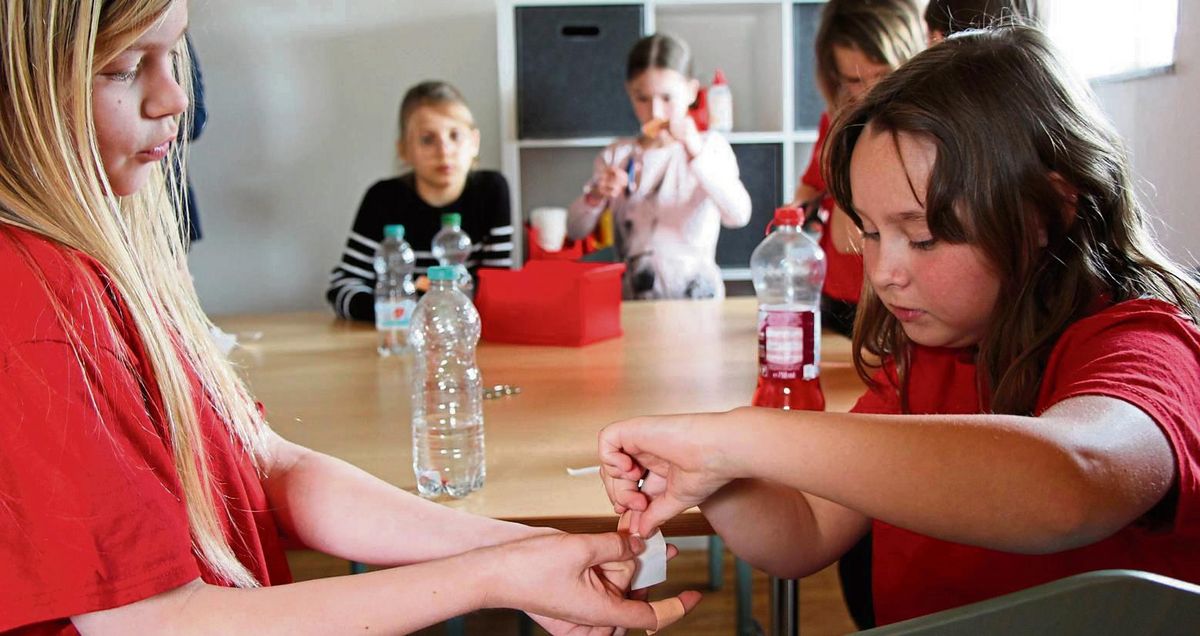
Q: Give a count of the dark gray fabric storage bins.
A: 3